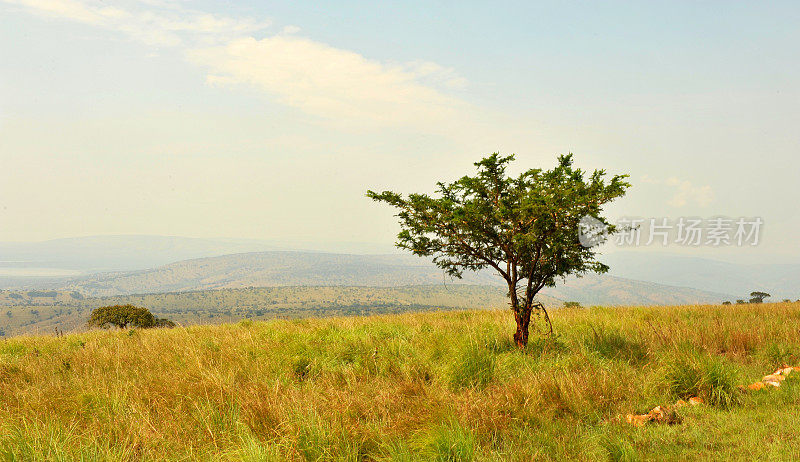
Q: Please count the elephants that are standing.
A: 0